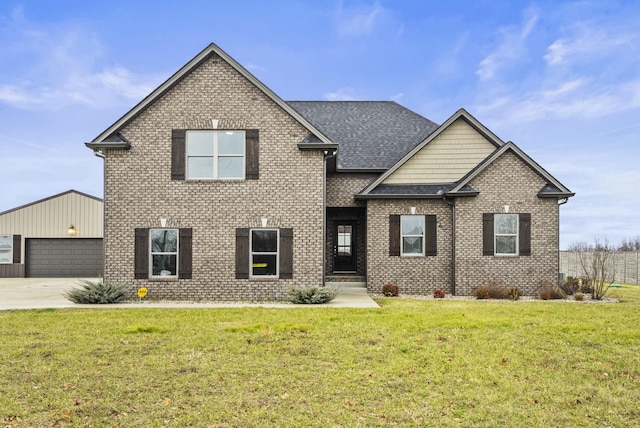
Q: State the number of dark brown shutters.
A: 11